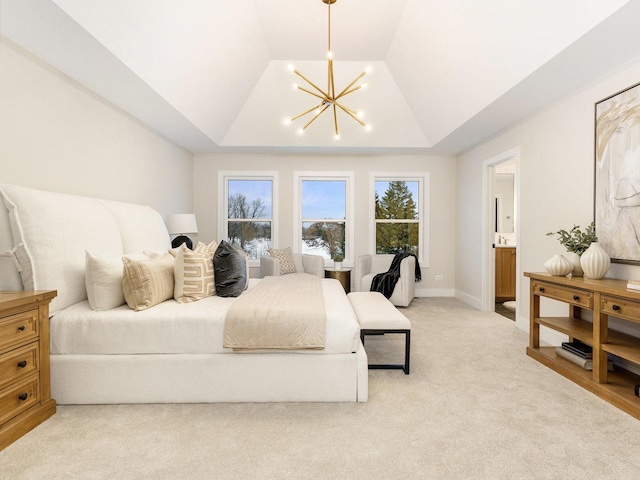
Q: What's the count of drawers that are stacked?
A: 3